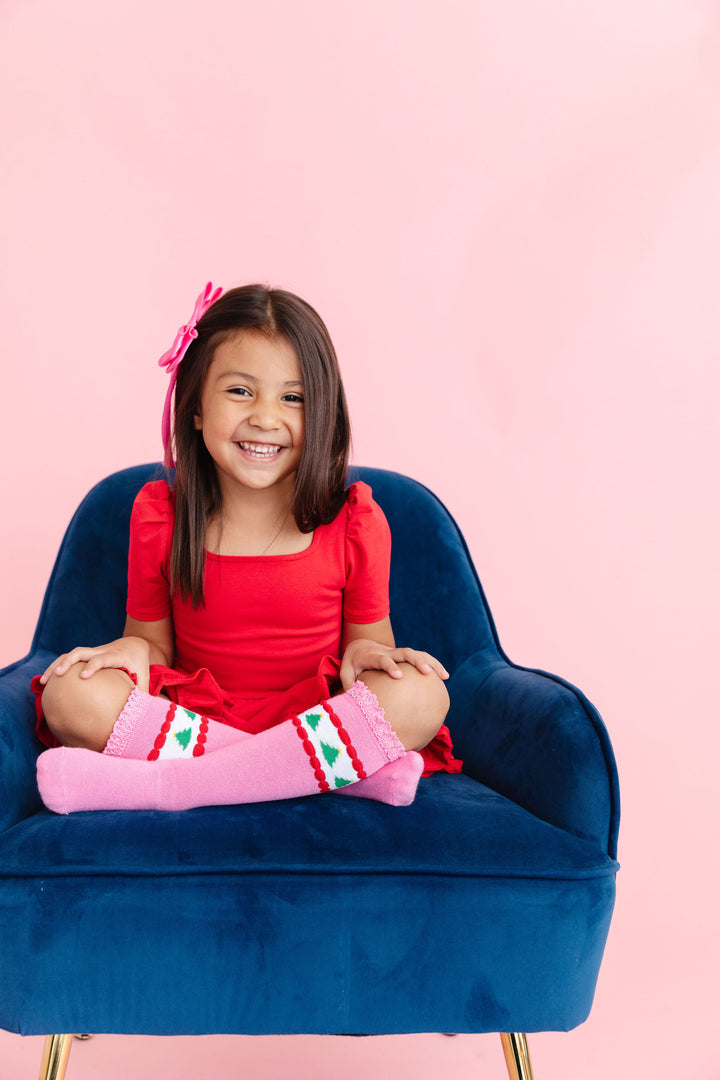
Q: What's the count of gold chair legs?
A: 2